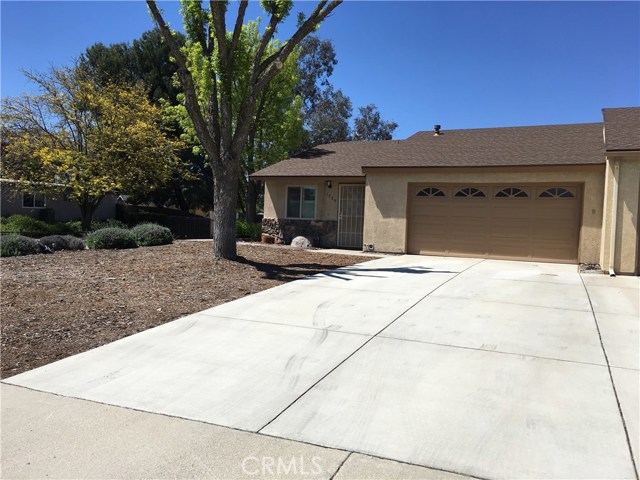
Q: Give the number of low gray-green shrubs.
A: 4